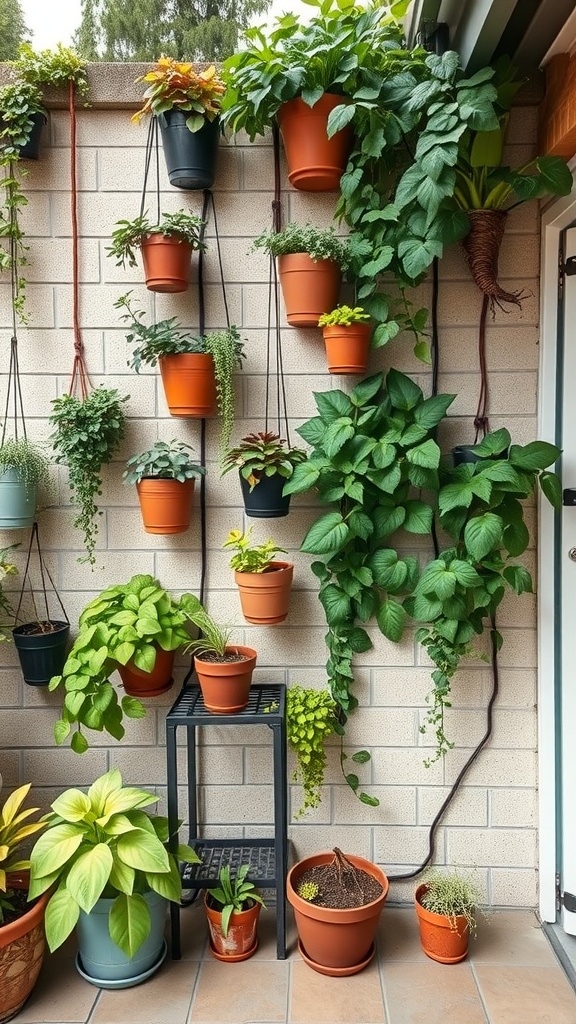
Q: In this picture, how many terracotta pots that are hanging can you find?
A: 8